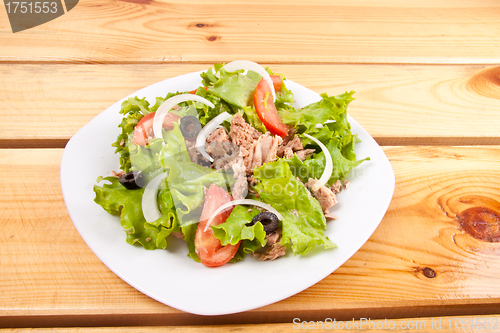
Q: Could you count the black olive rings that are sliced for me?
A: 3